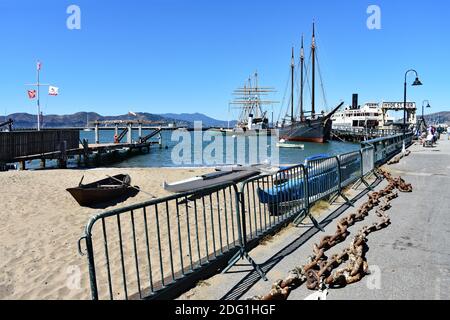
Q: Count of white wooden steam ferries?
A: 1